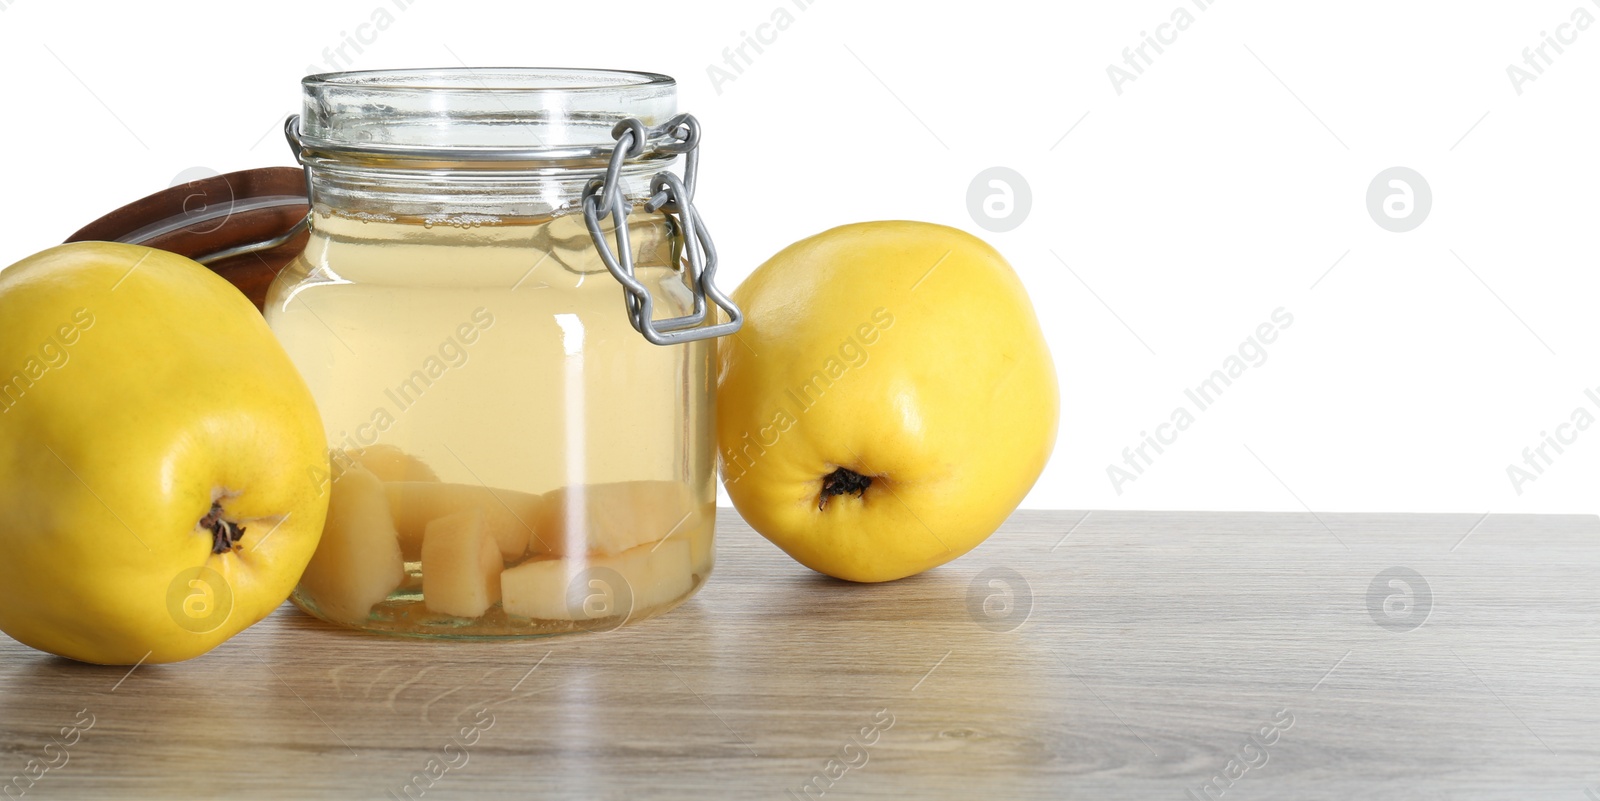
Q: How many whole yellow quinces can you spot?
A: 2